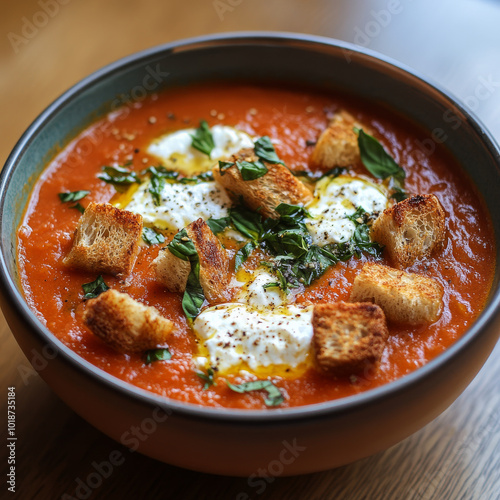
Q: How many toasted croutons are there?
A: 8